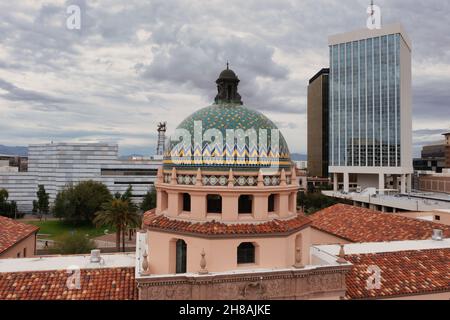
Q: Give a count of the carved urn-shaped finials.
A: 4